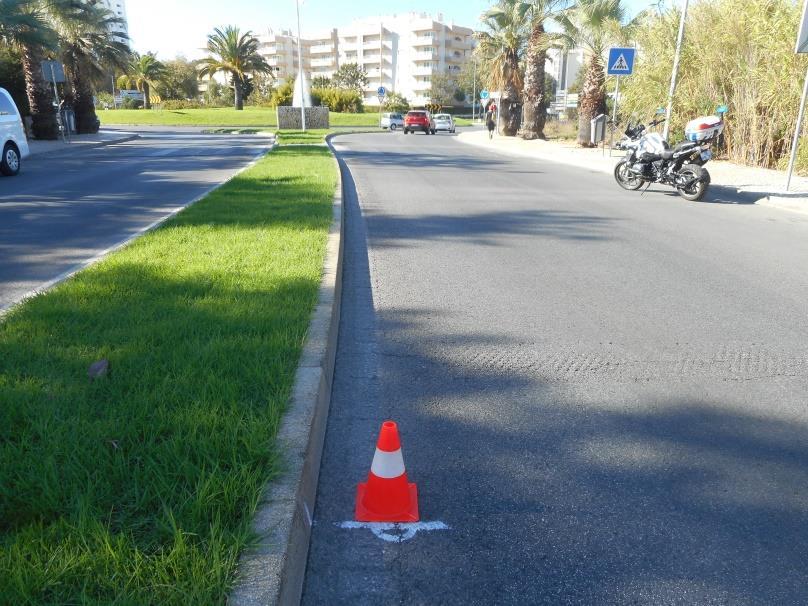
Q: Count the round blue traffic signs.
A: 2